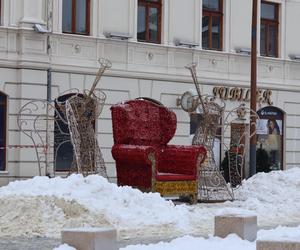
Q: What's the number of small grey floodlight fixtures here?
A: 5